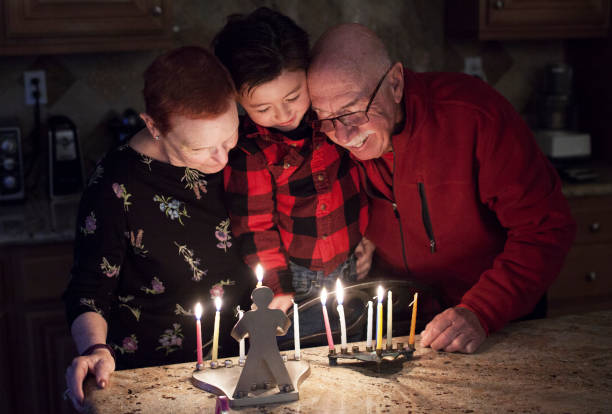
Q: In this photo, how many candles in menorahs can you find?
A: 11